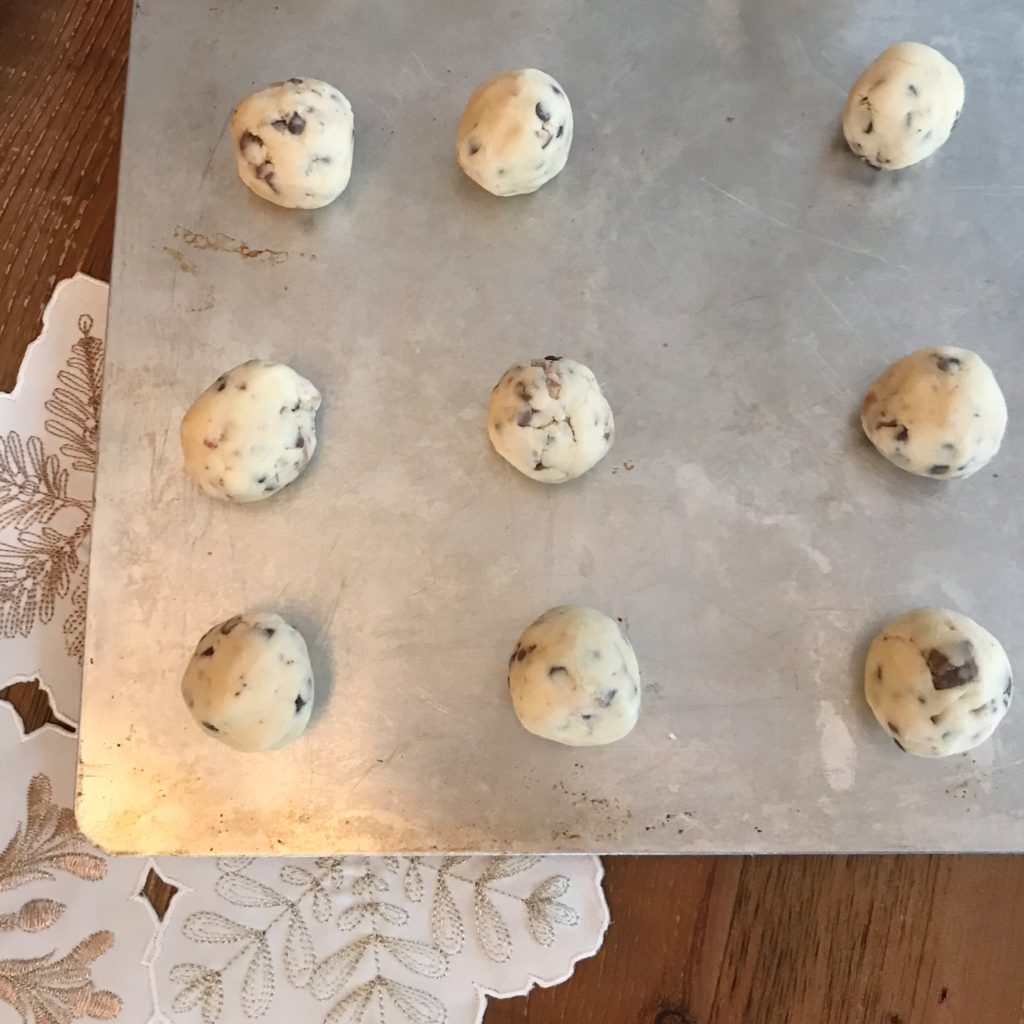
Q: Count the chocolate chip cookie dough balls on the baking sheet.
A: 9